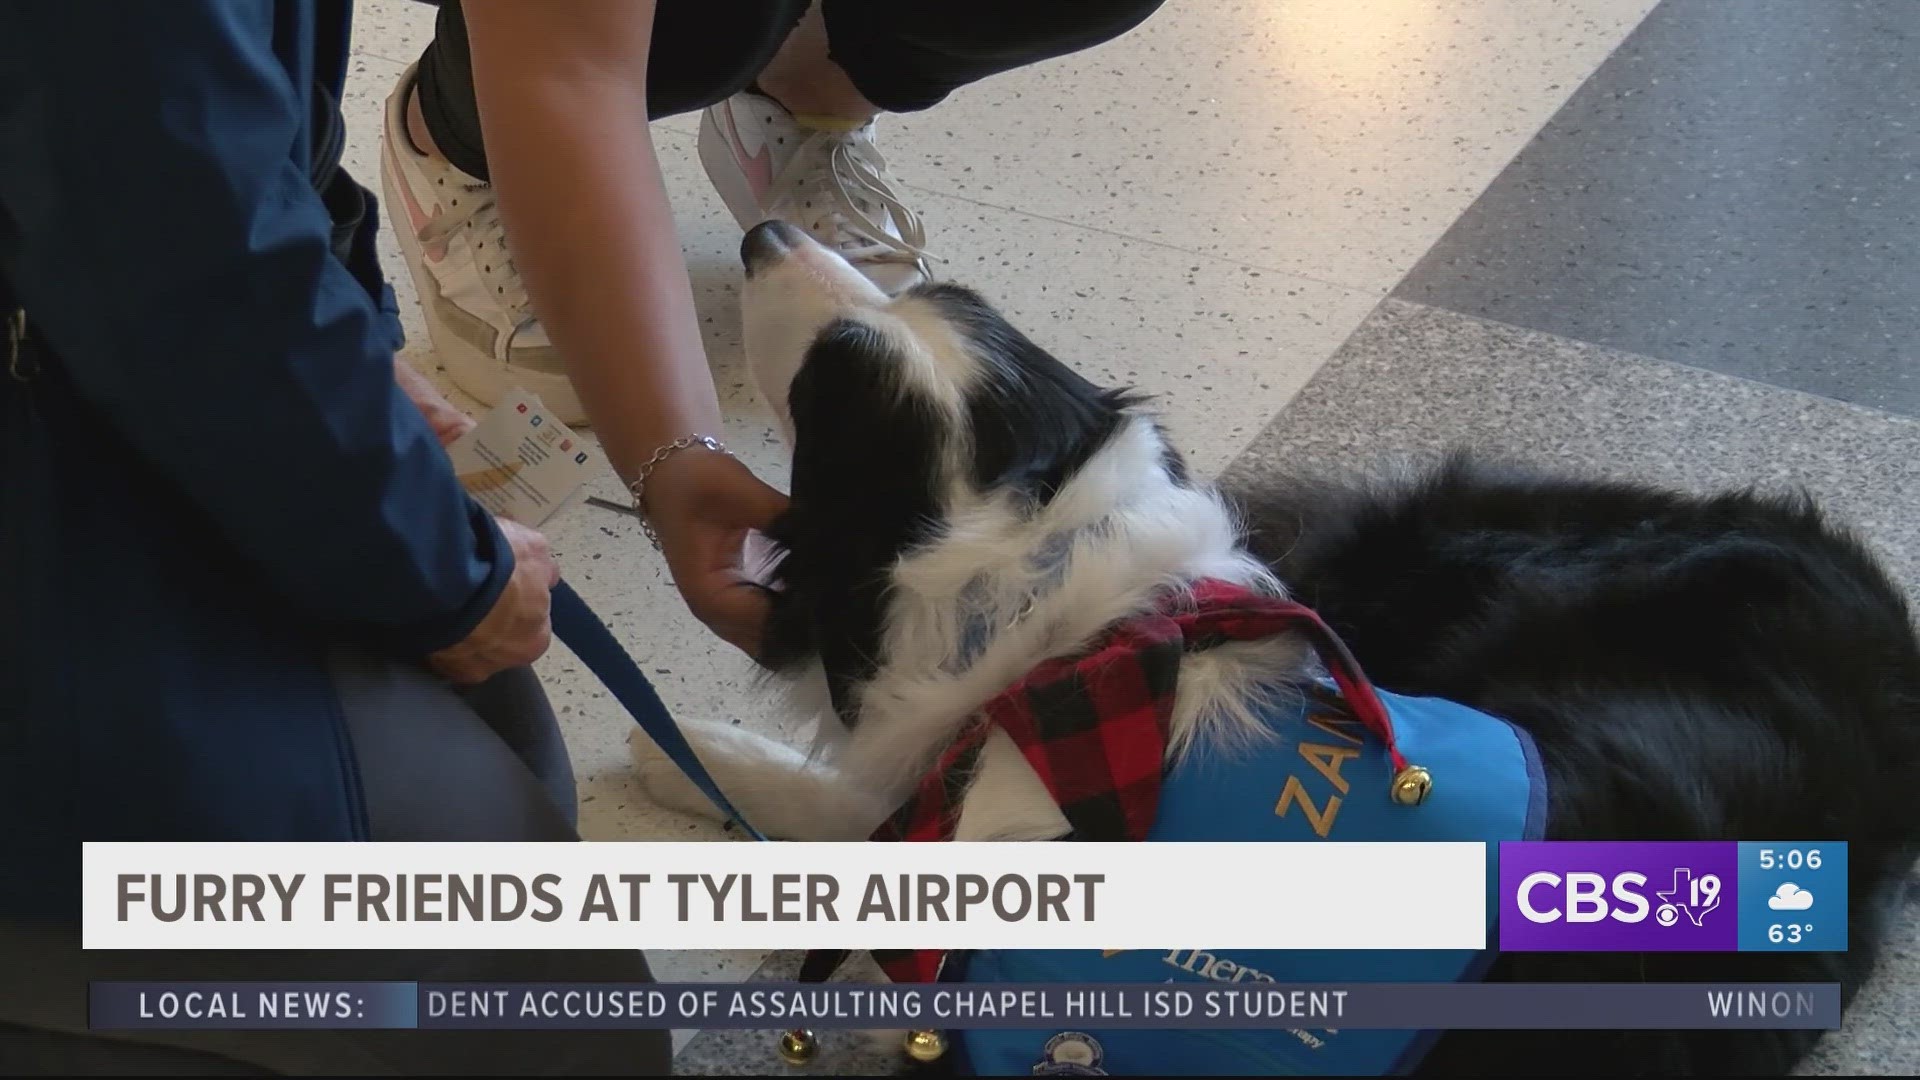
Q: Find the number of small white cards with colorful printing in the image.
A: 1